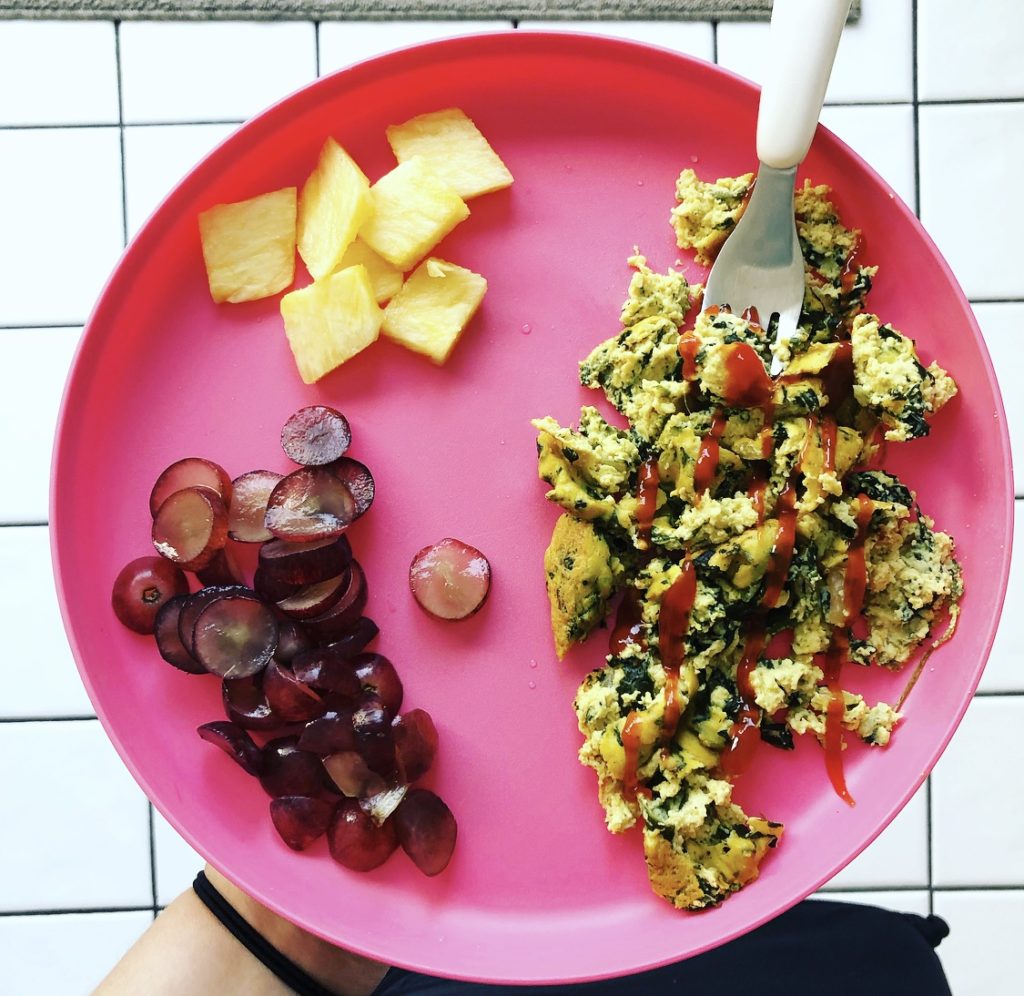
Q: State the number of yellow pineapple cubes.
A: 7